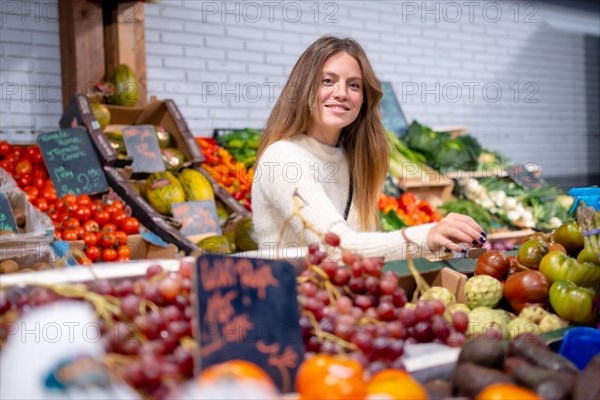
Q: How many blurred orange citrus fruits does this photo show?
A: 4